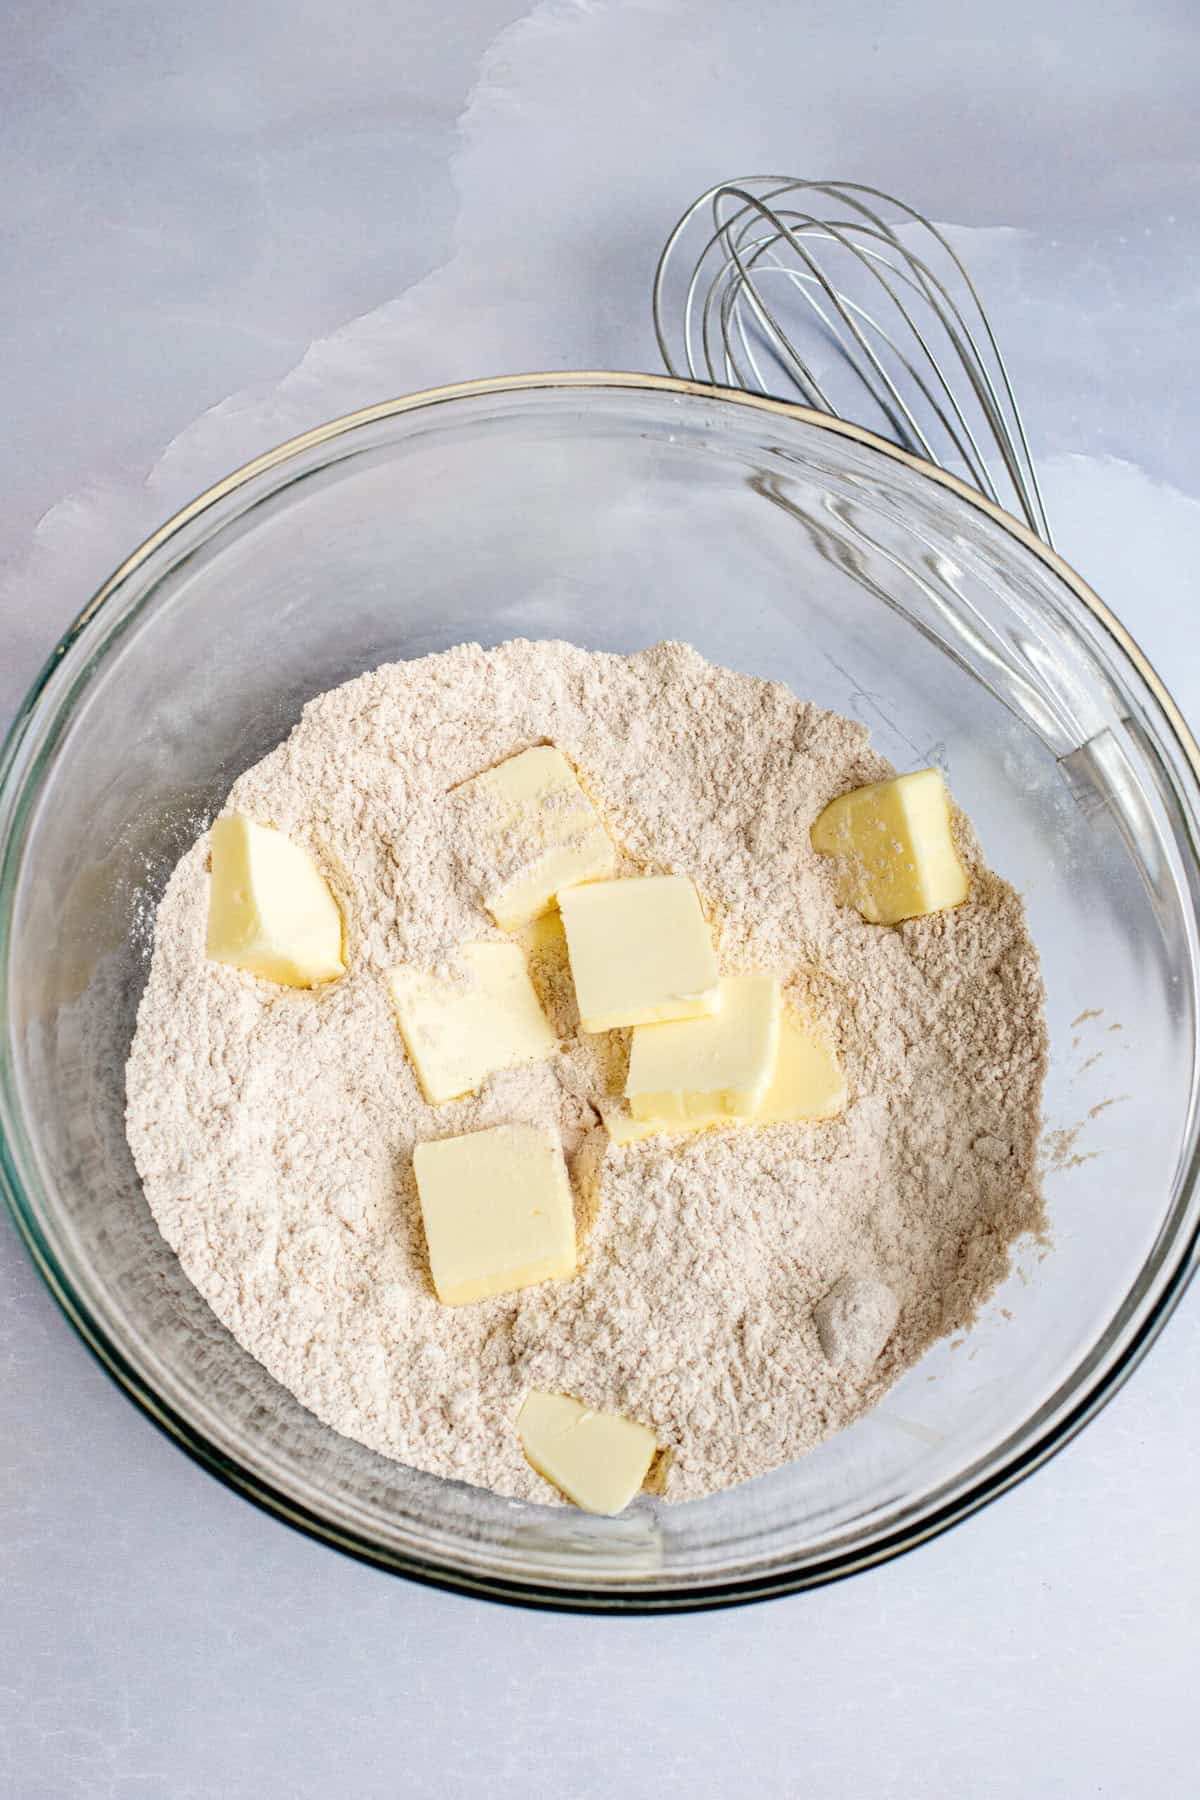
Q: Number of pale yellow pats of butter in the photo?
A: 9